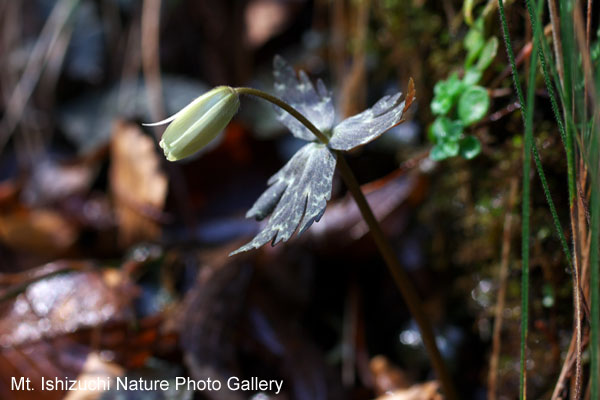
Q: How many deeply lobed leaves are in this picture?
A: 3